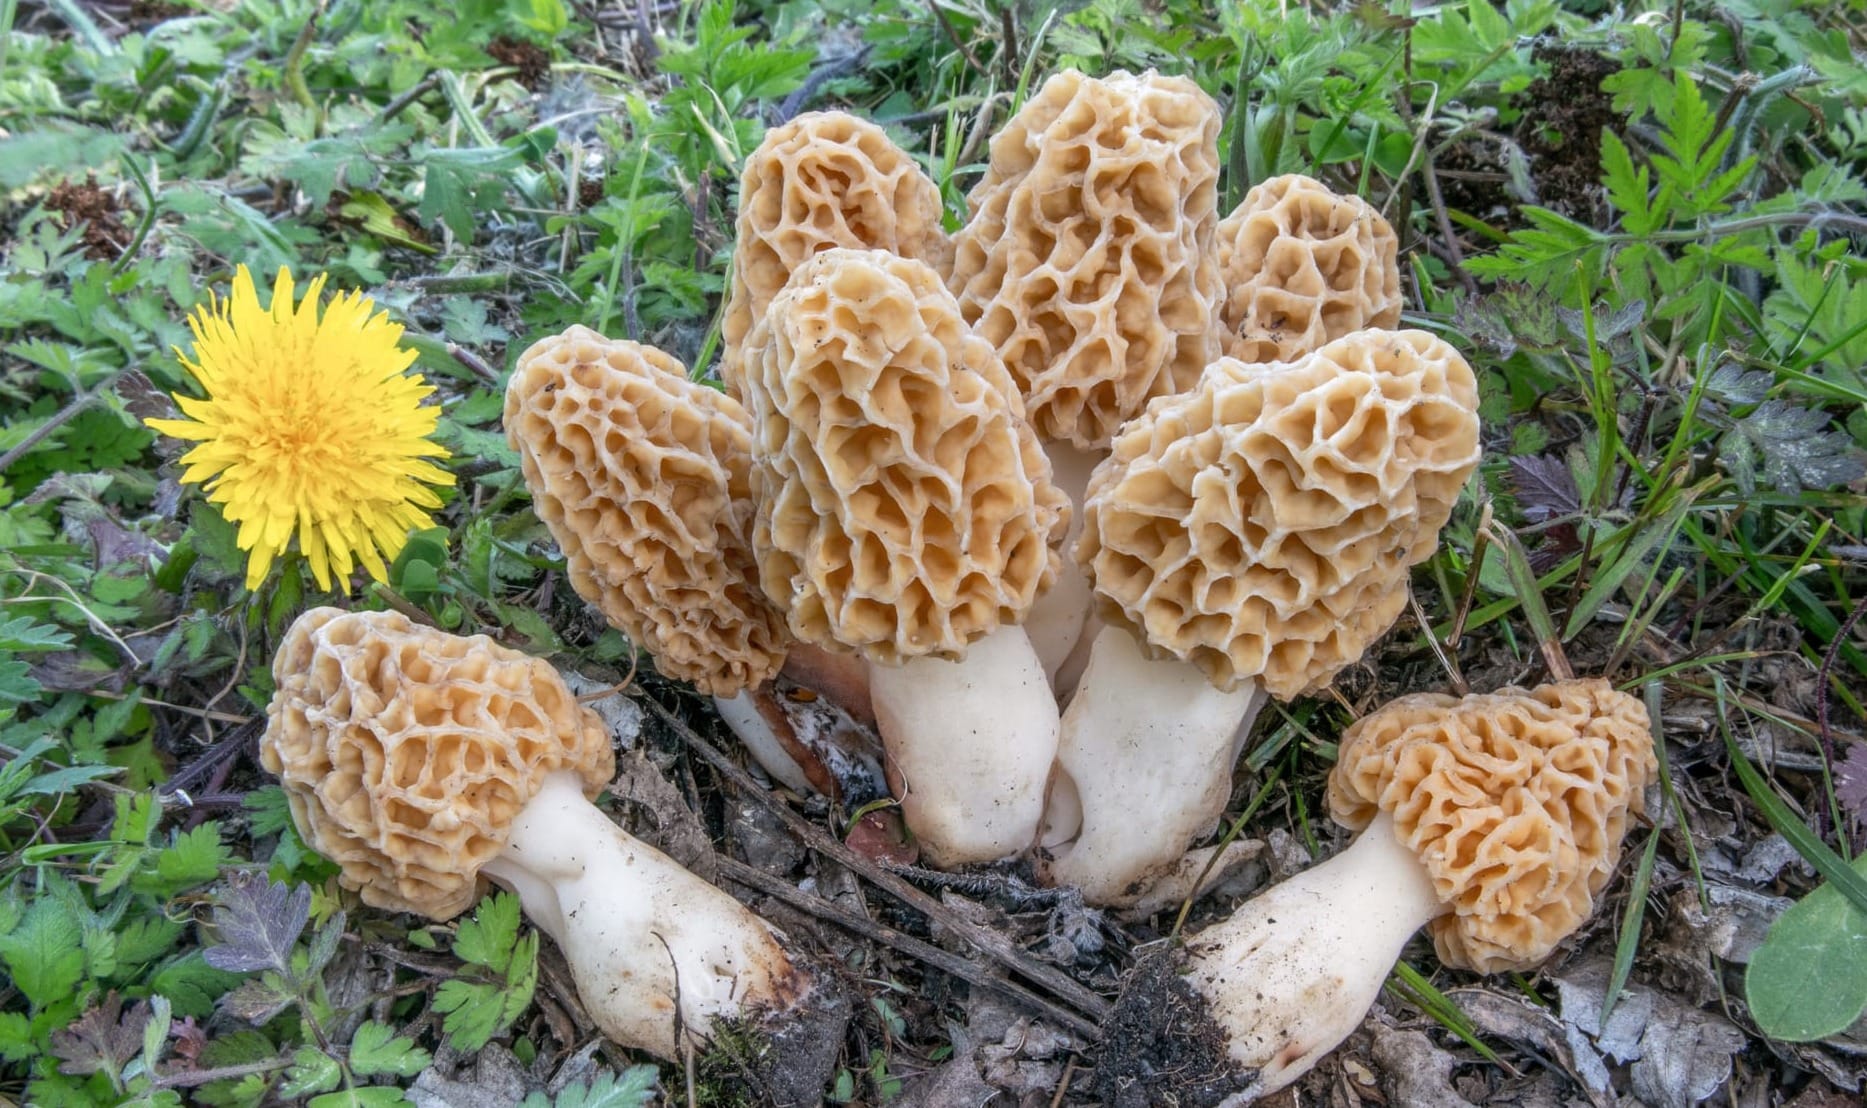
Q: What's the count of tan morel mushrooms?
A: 8